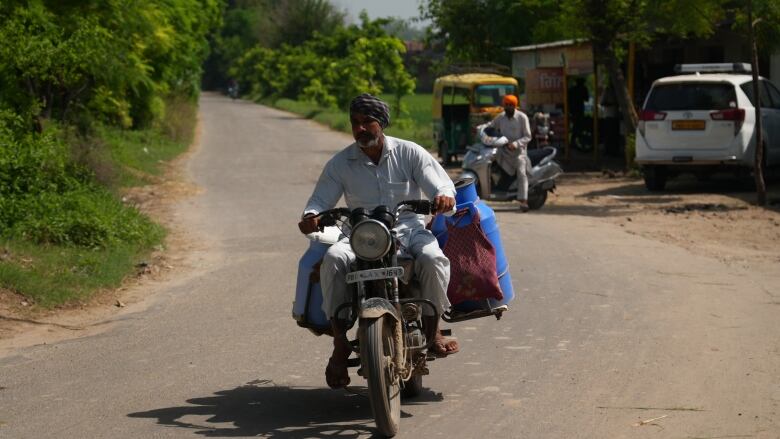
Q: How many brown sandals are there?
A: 2